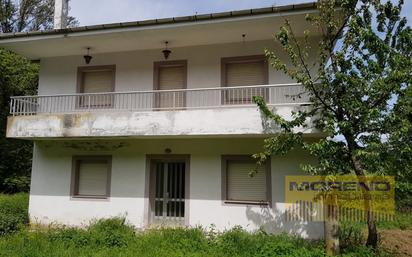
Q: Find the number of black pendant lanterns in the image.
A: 2